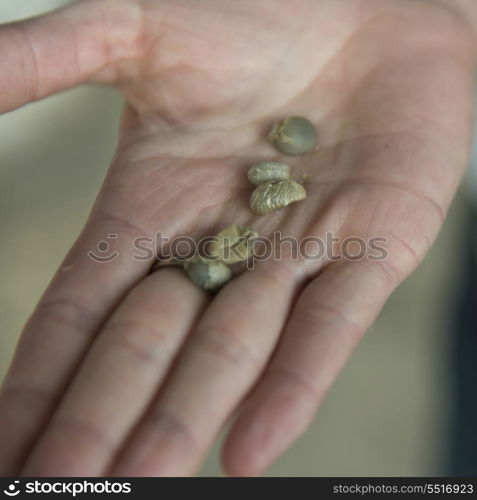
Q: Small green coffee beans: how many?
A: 5